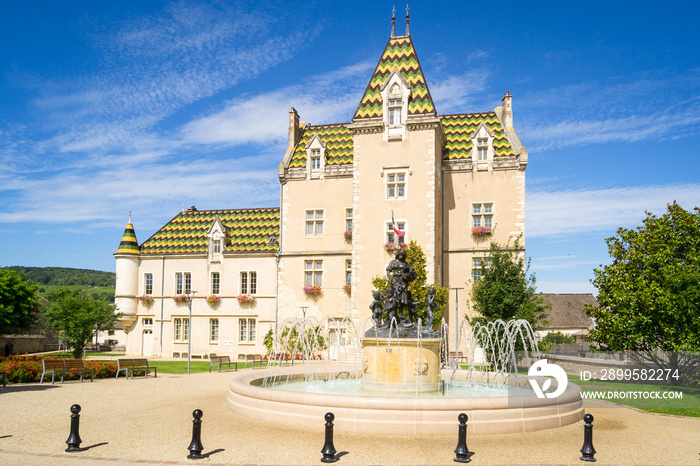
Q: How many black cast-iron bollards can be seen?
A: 5